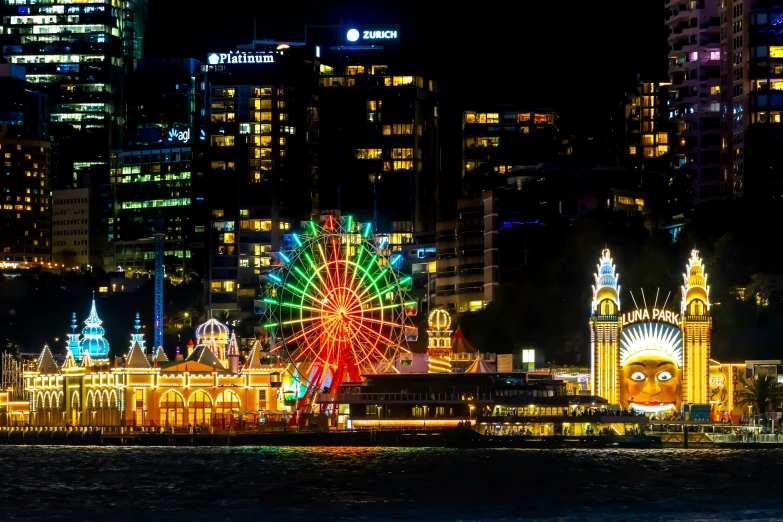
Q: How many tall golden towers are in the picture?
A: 2